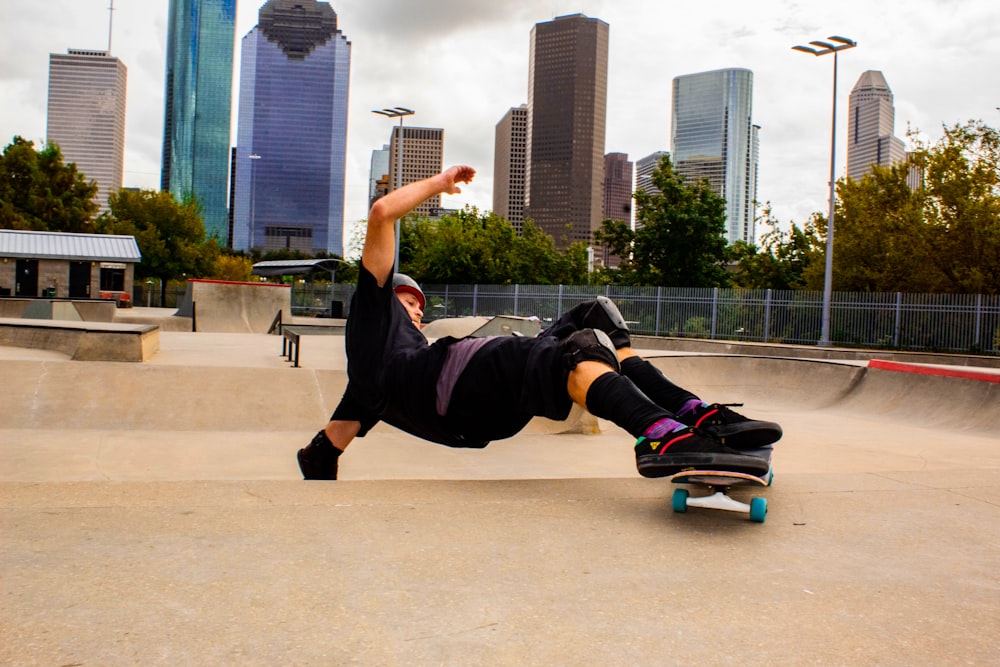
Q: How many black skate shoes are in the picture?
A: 2